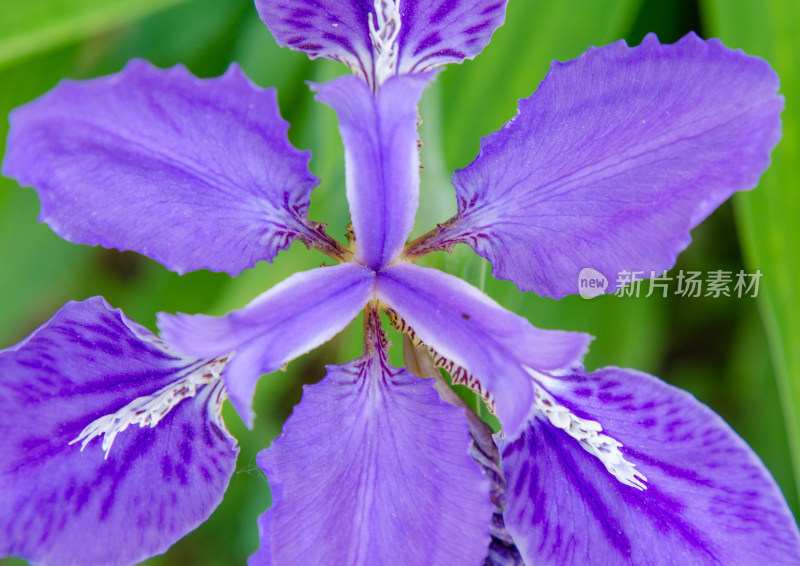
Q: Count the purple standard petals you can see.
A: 3